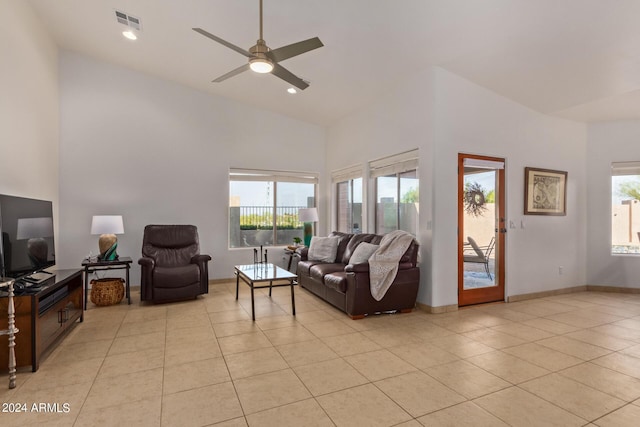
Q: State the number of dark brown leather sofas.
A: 1